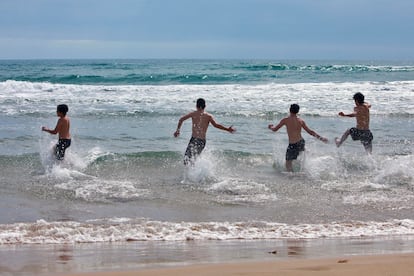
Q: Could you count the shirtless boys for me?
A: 4